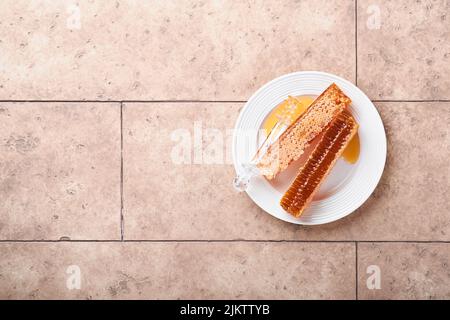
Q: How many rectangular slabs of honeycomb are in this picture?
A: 2